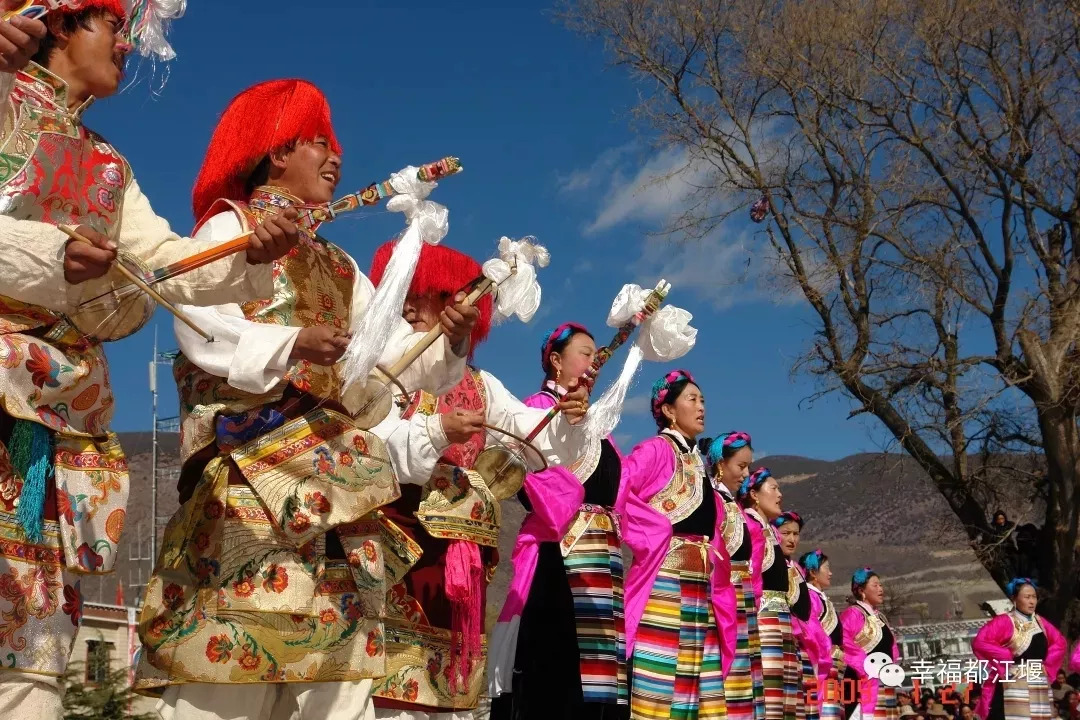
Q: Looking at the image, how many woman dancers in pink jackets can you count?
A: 8